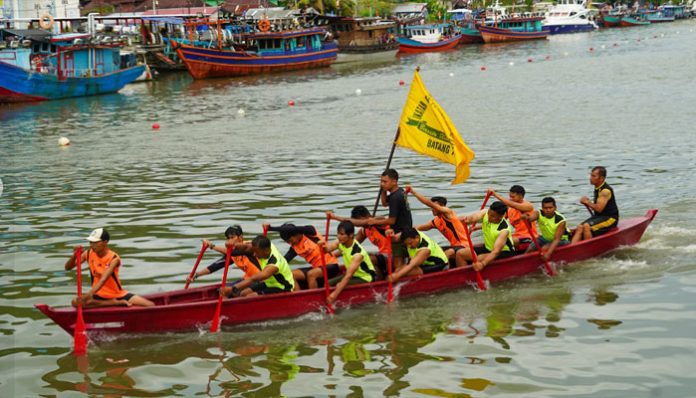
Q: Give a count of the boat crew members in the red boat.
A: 13